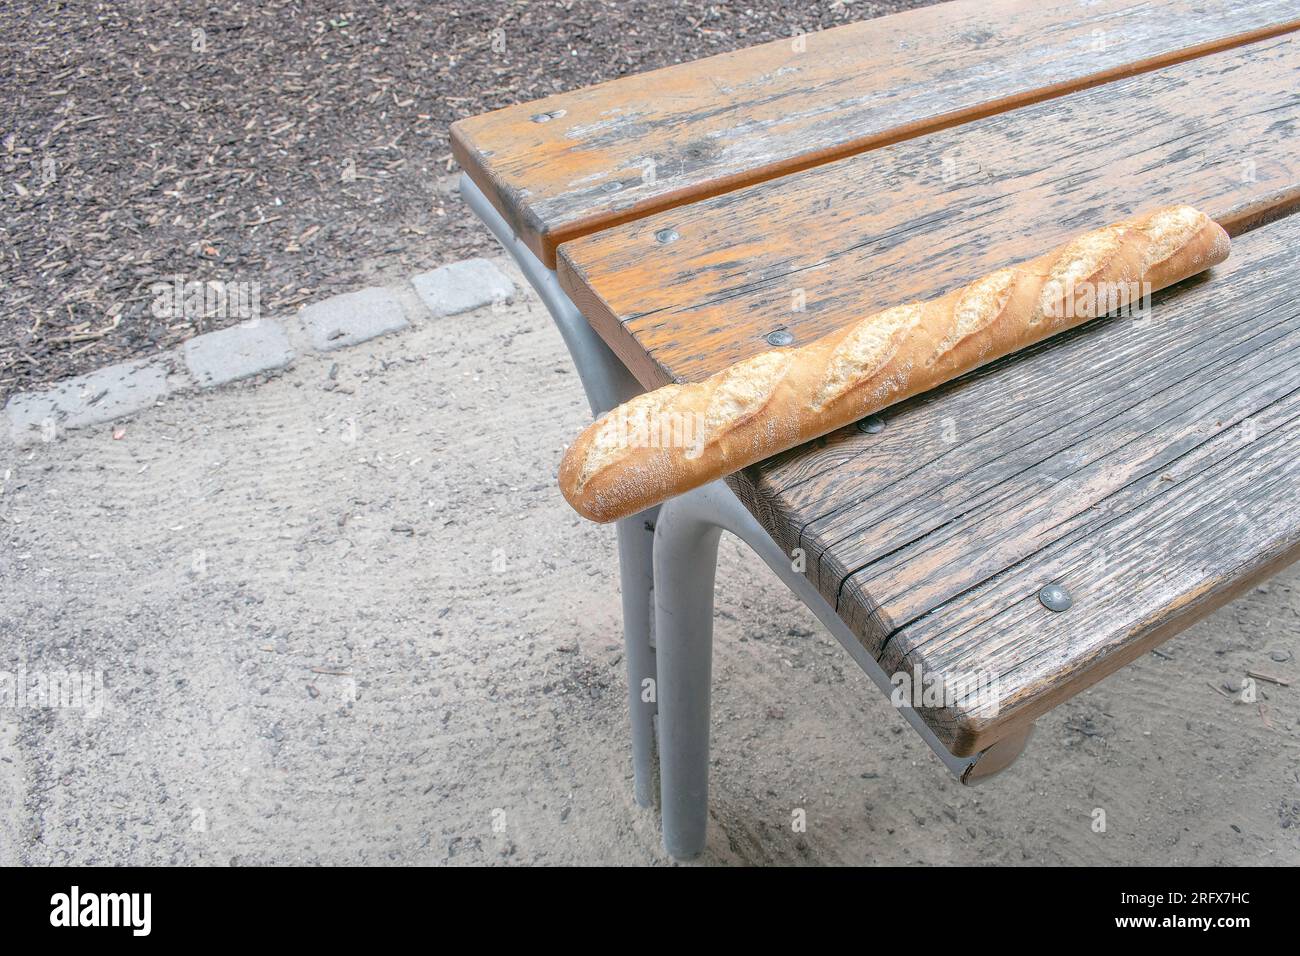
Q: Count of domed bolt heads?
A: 6